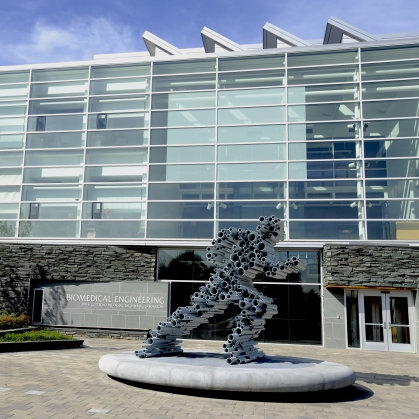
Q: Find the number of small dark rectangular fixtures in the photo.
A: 4